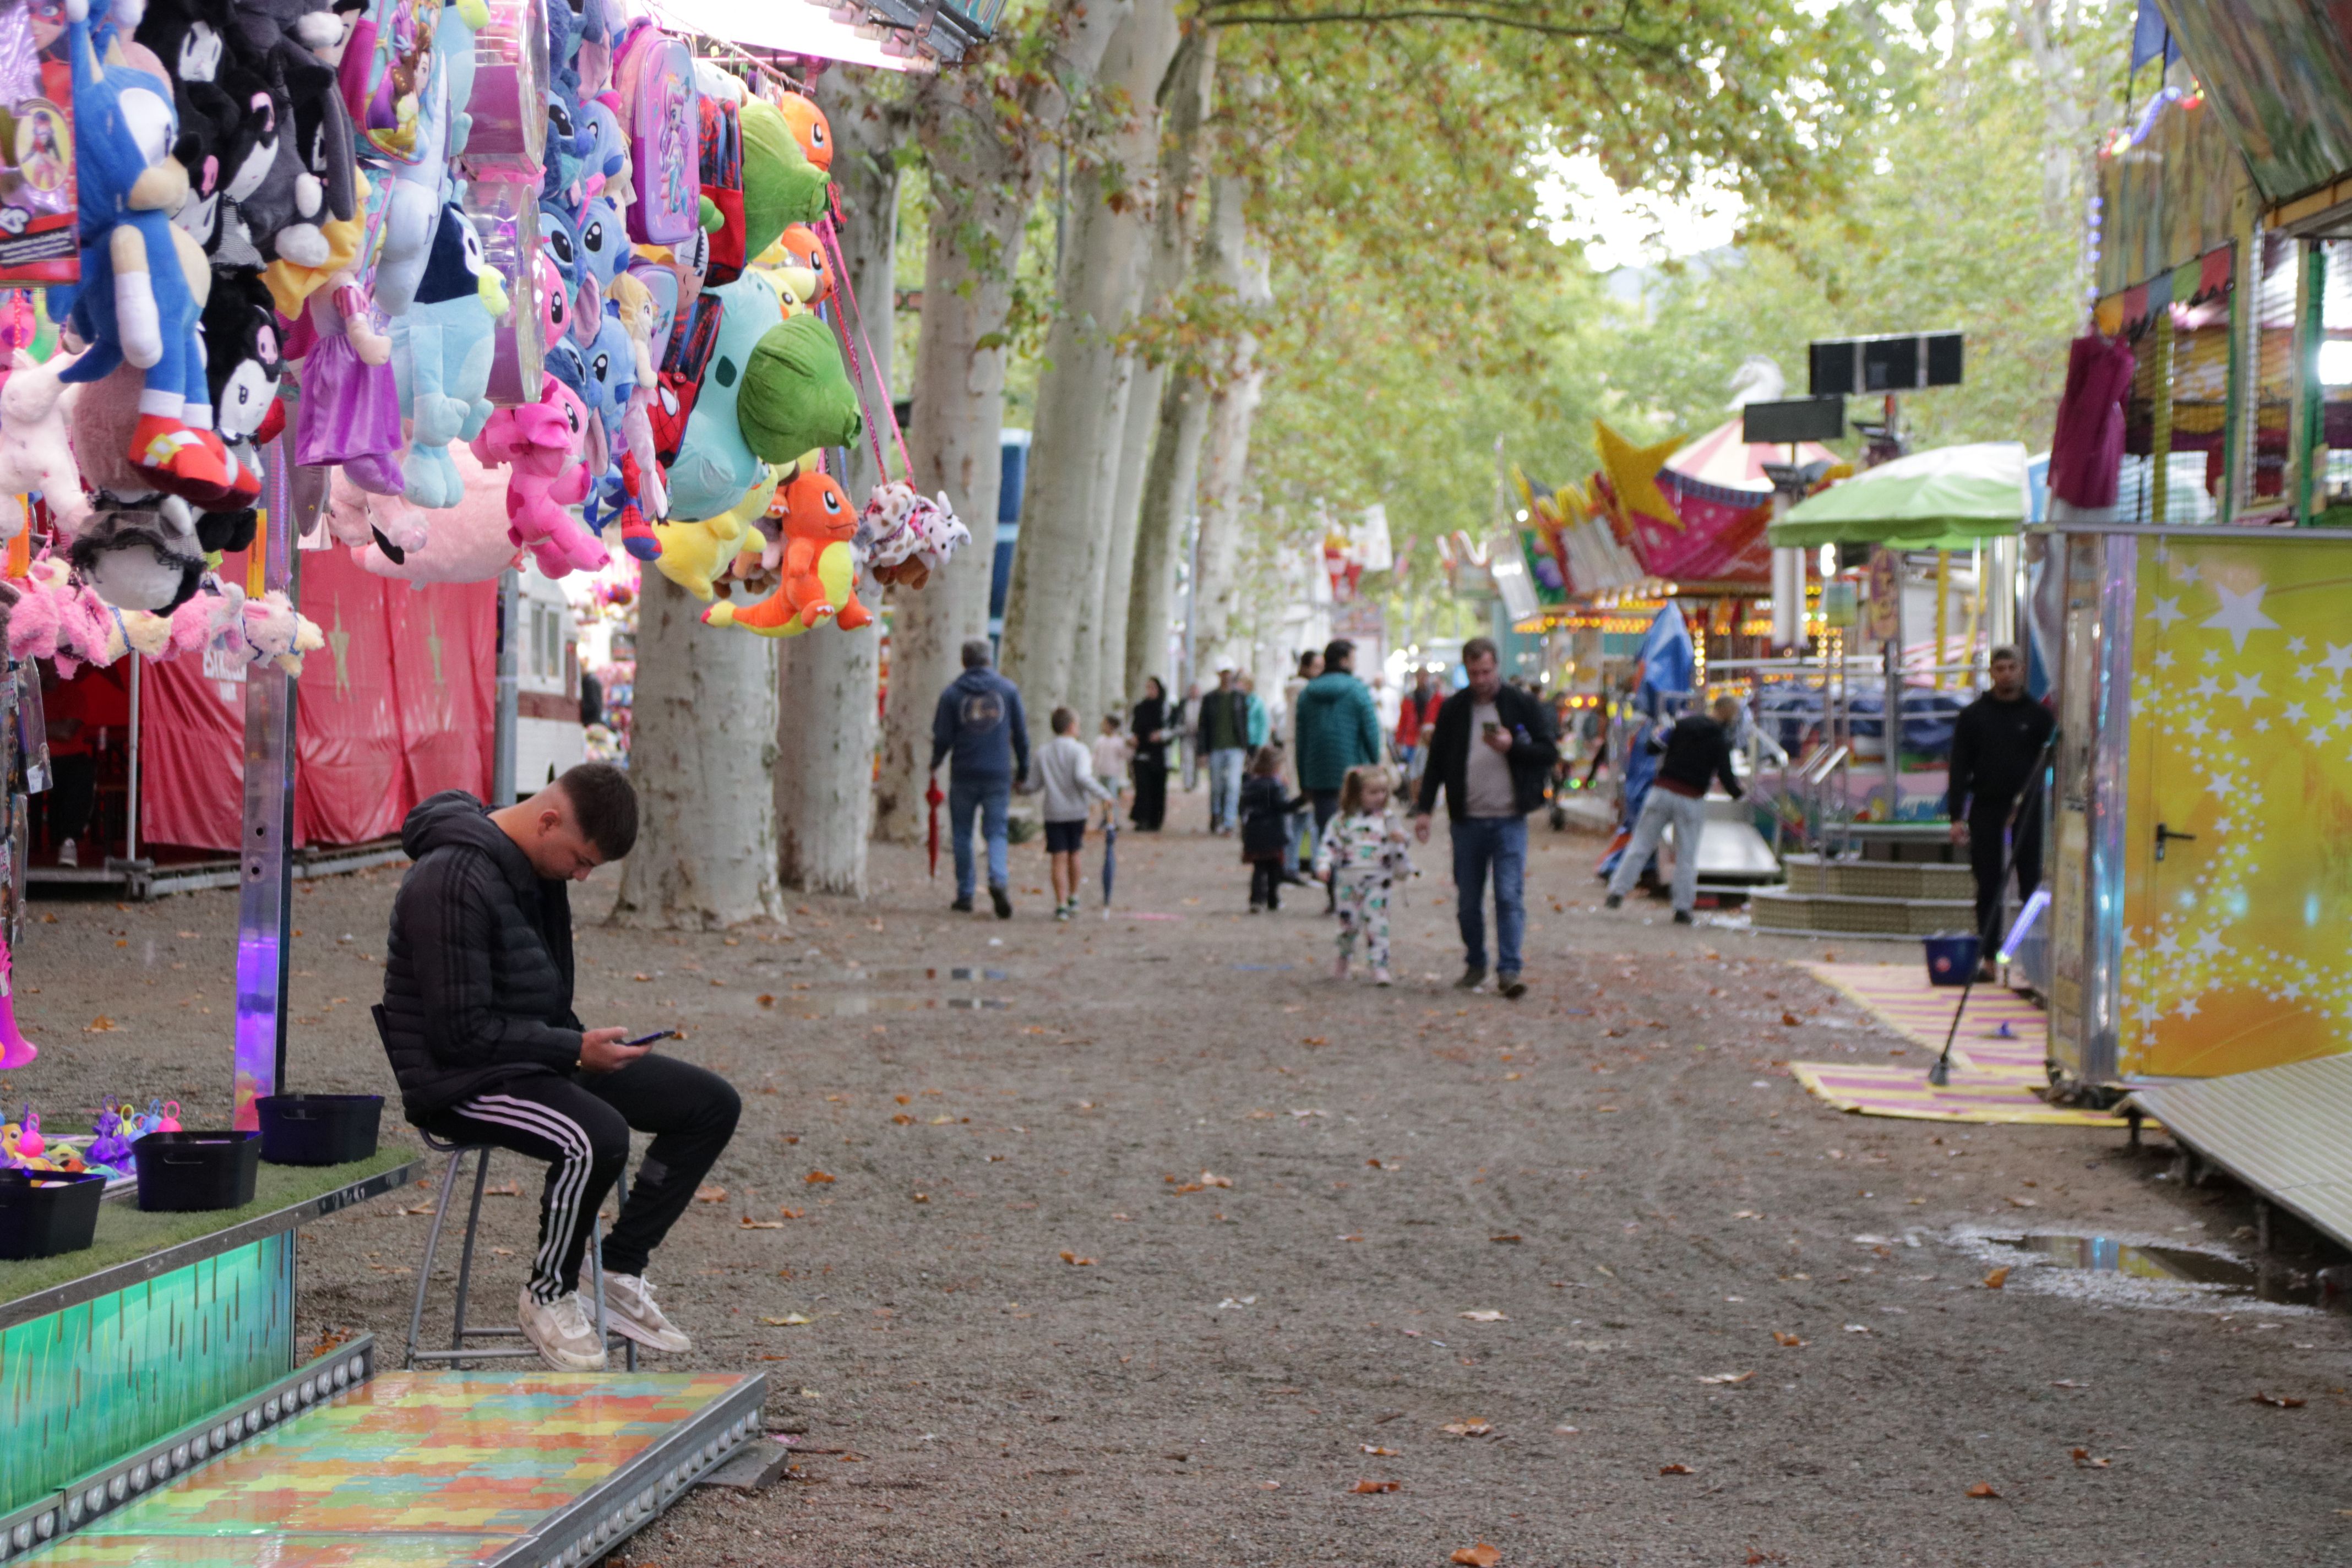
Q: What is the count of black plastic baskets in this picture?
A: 3